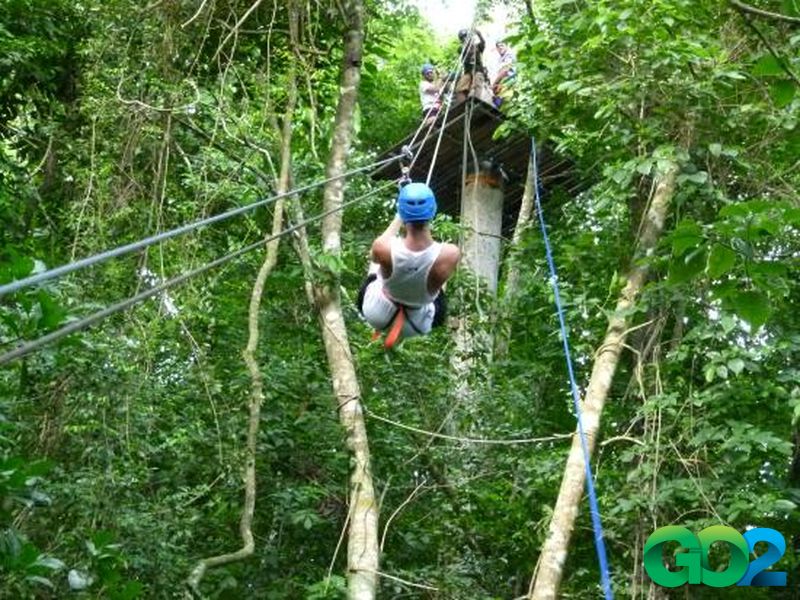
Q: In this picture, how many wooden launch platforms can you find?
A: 1